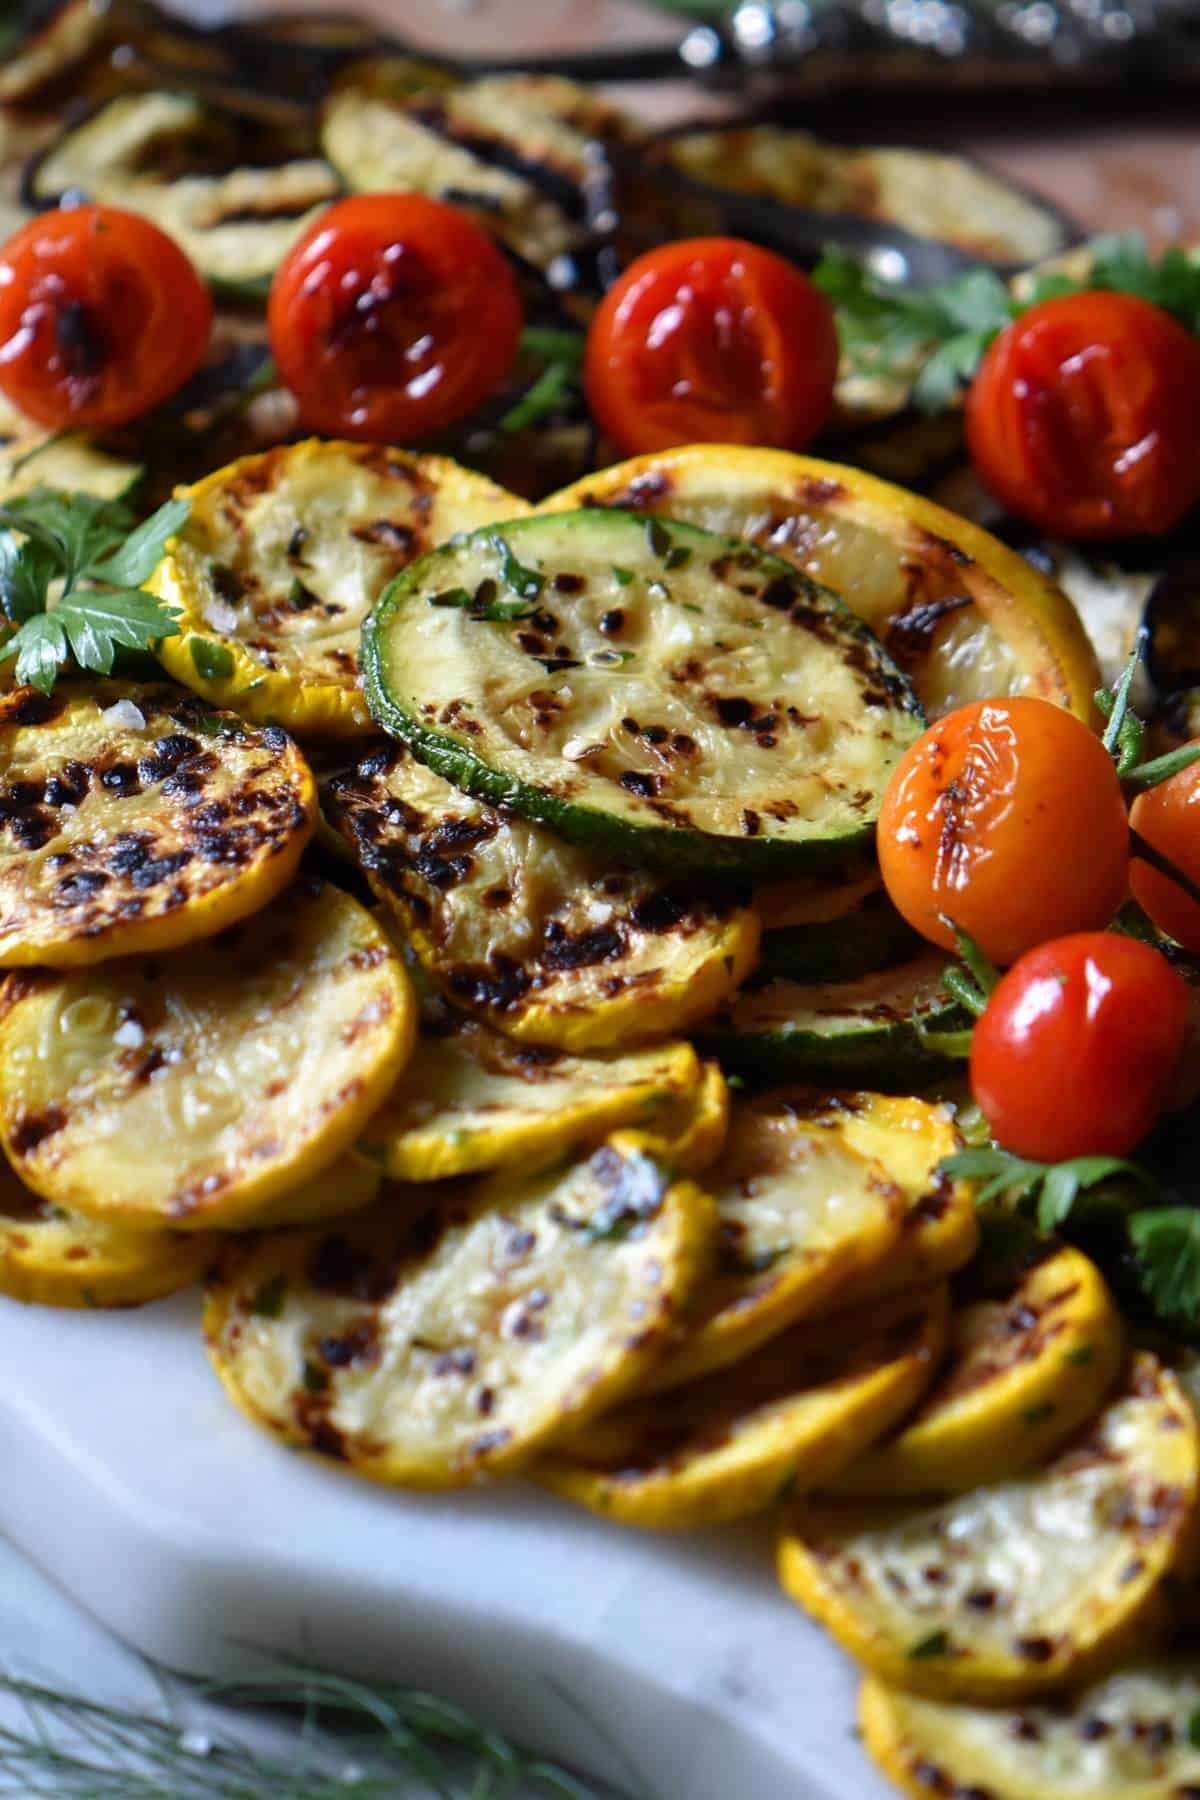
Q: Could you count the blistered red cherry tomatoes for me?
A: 4